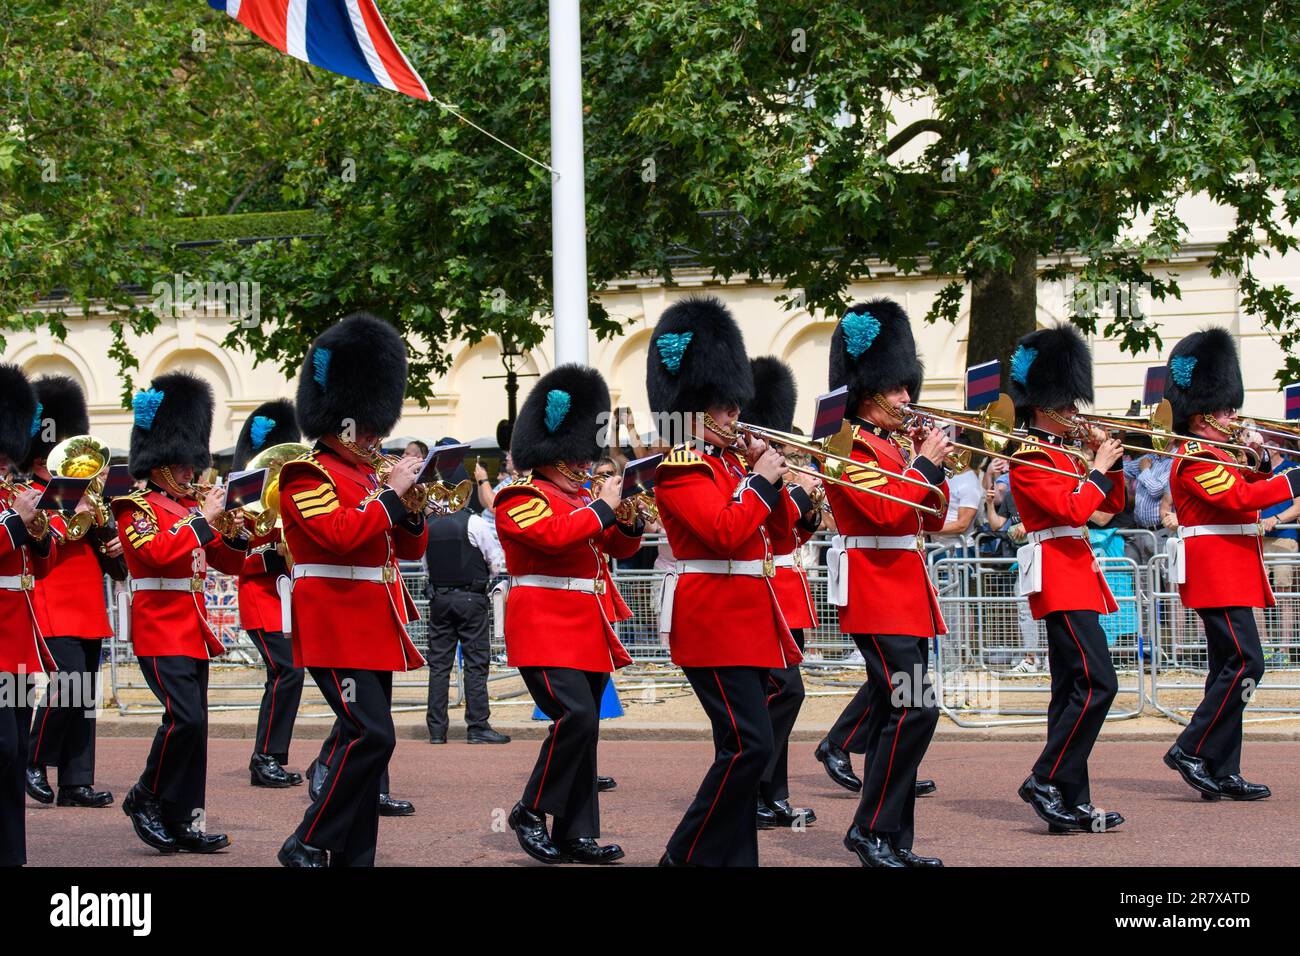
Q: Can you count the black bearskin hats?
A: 11